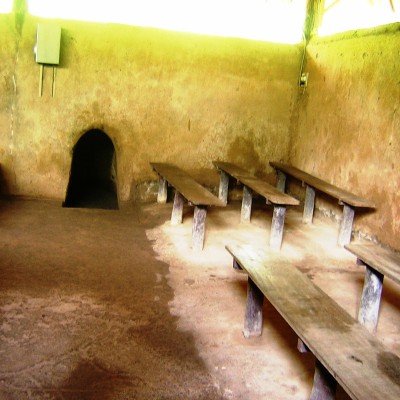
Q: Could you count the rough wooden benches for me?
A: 5